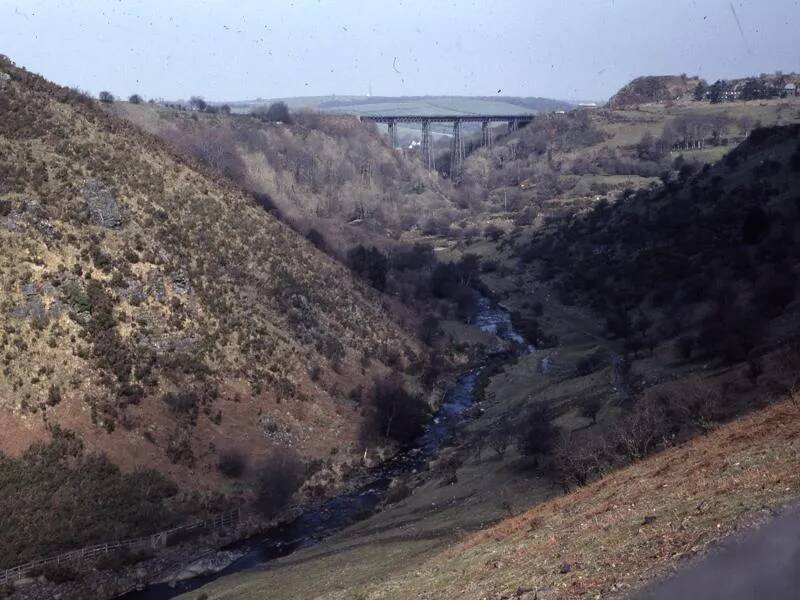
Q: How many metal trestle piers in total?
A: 5